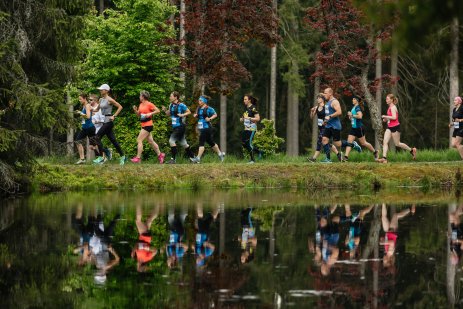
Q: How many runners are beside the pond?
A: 12